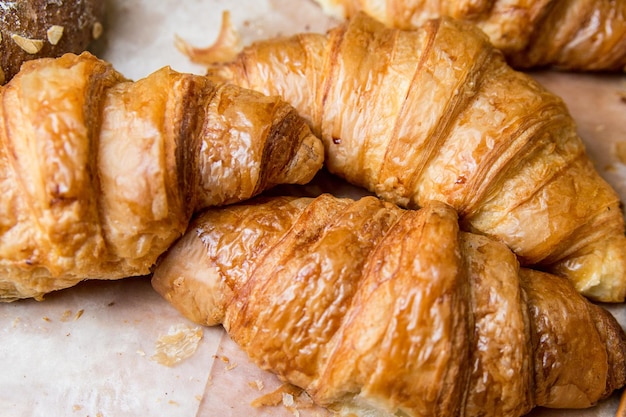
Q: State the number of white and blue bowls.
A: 0